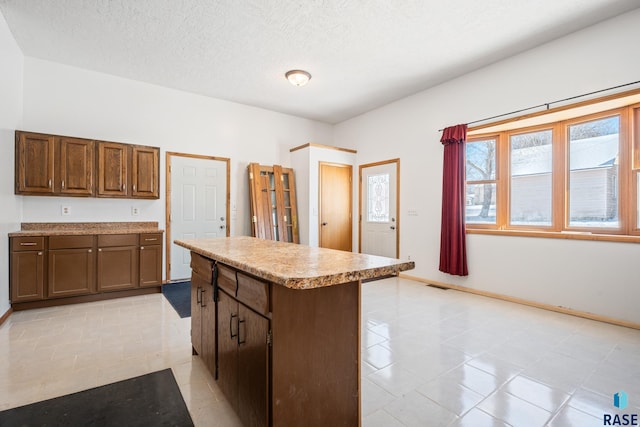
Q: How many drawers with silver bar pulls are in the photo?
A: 2